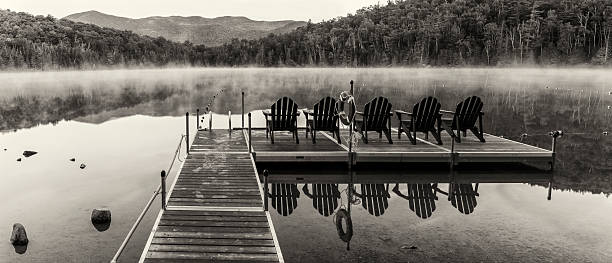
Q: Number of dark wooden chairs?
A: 5